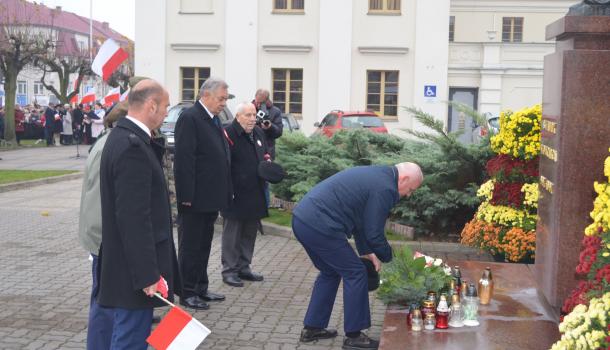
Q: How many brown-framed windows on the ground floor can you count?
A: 3